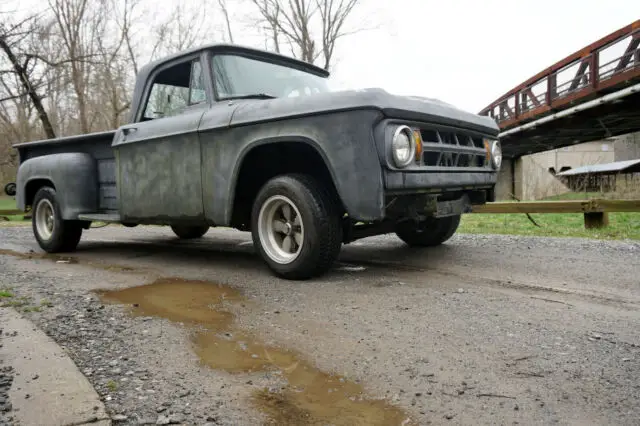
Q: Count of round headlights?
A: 2